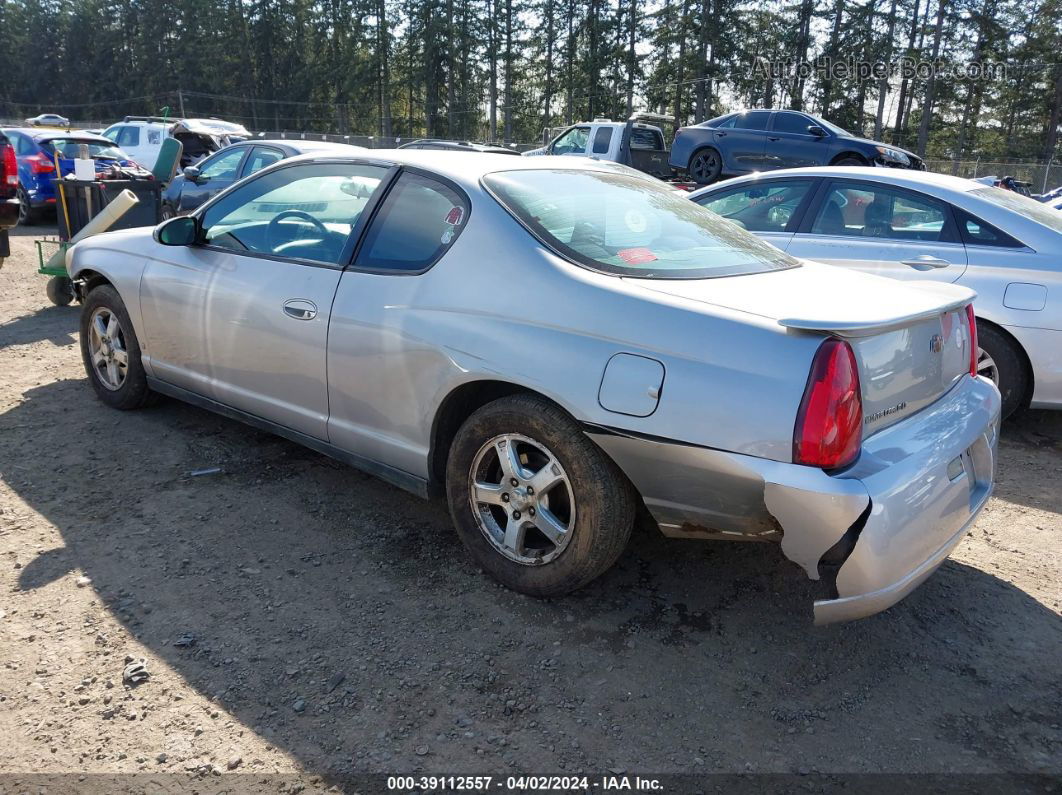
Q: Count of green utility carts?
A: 1